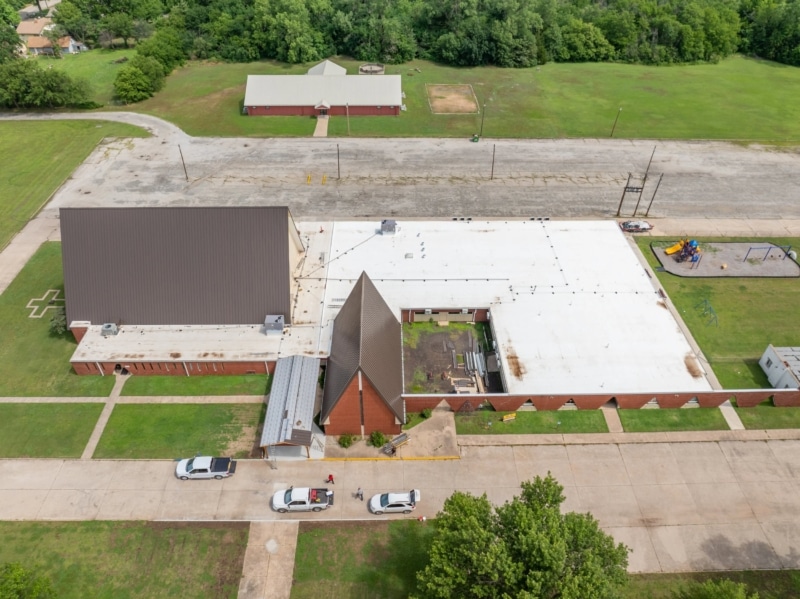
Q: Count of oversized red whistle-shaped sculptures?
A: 0